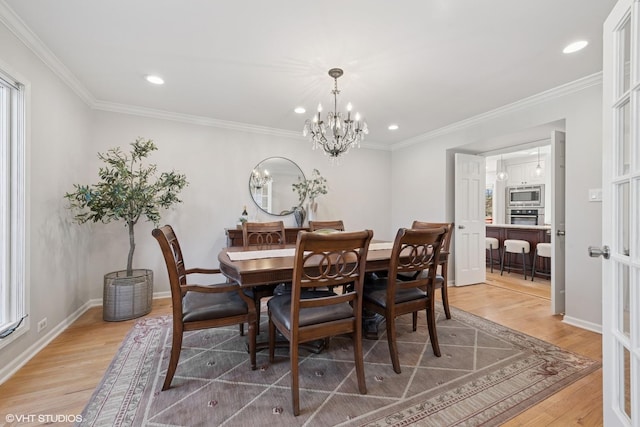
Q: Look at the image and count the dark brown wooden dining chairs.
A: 6